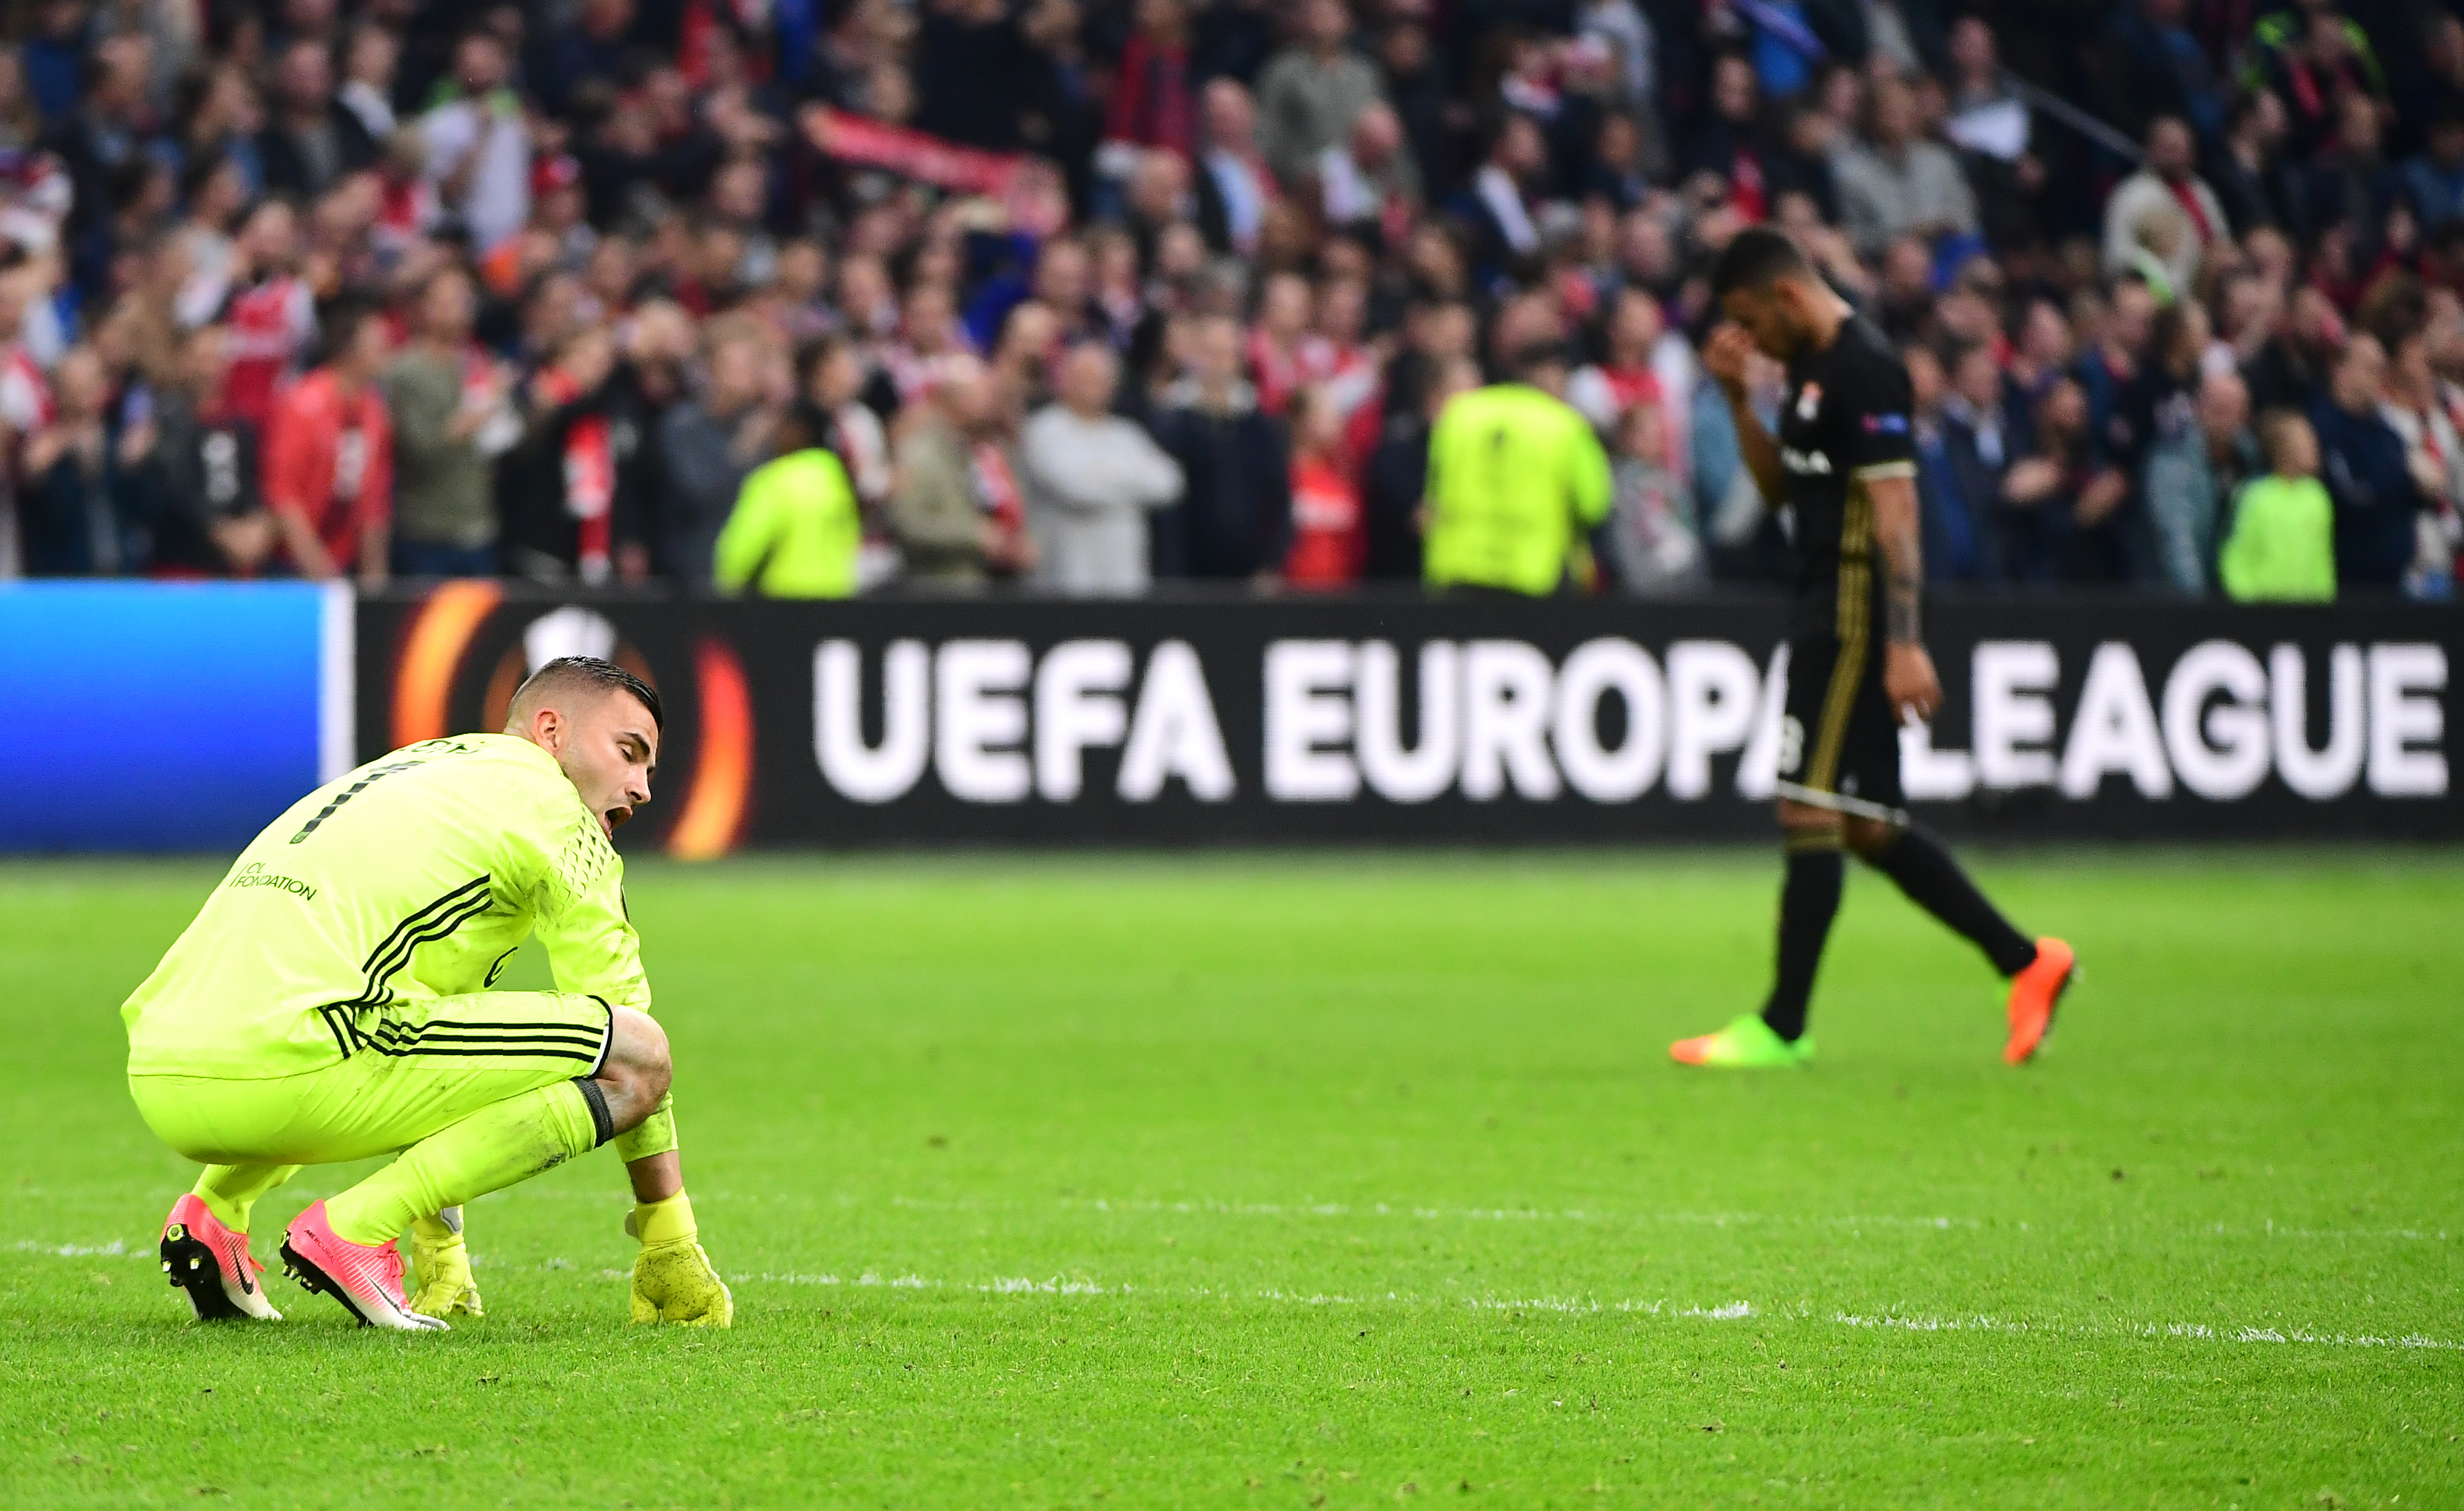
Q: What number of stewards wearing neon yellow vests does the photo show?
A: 2